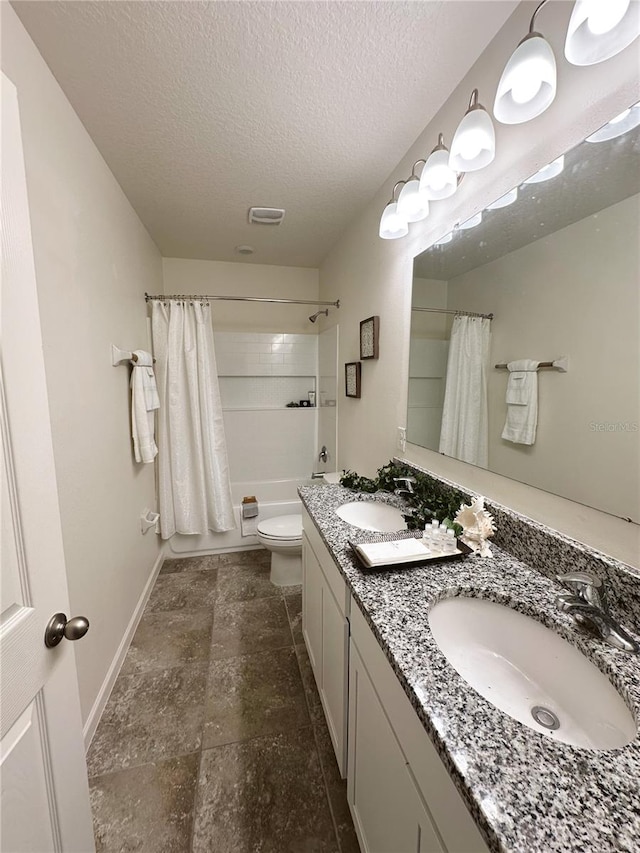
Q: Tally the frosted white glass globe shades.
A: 6